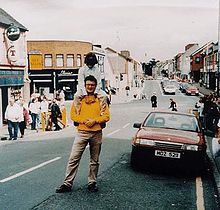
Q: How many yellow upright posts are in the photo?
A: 2